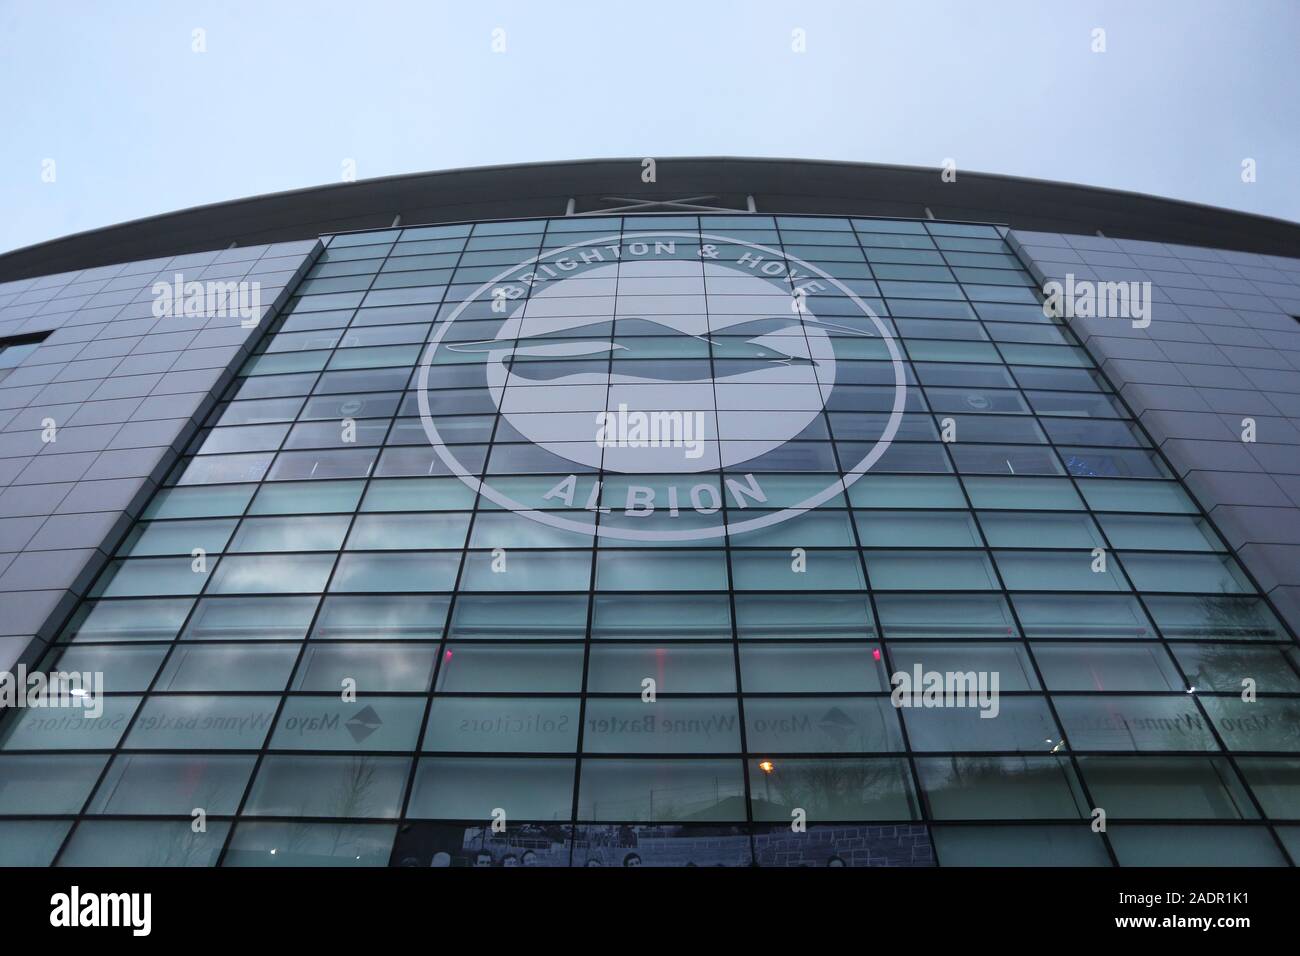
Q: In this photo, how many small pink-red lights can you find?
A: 2